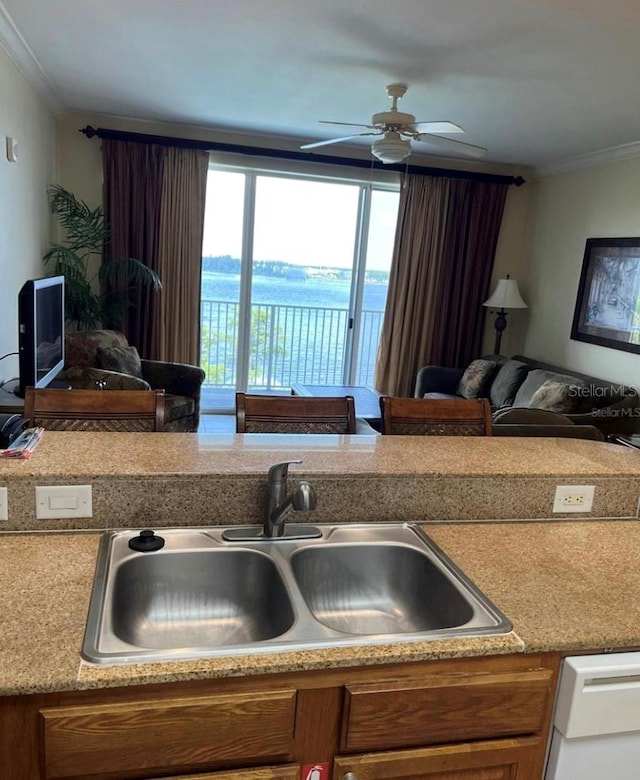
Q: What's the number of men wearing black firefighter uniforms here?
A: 0